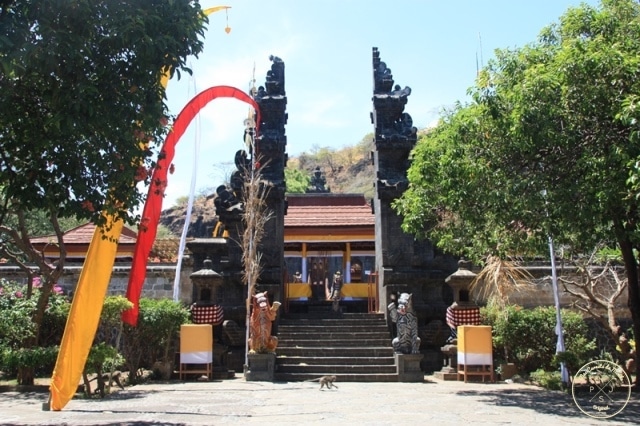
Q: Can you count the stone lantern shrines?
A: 2